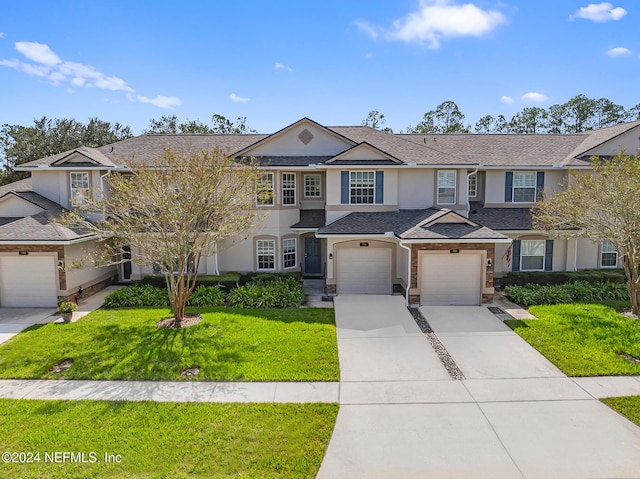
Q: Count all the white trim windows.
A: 12